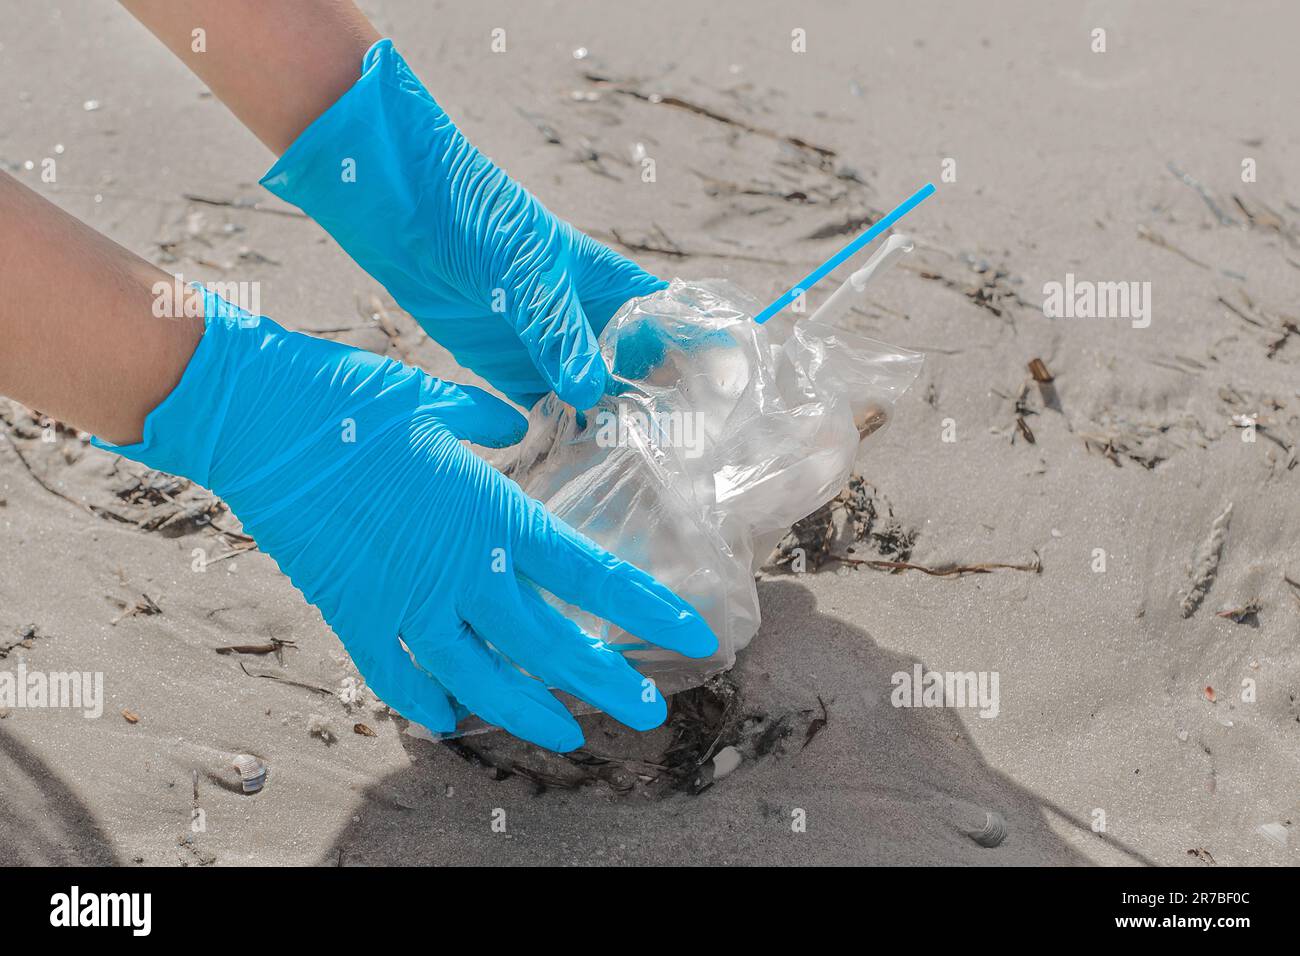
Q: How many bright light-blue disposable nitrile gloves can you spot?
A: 2